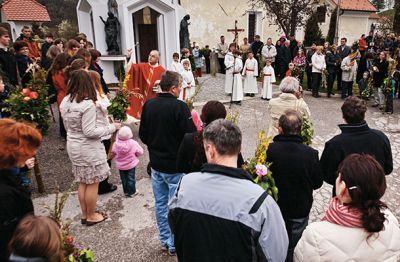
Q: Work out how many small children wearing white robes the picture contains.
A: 6